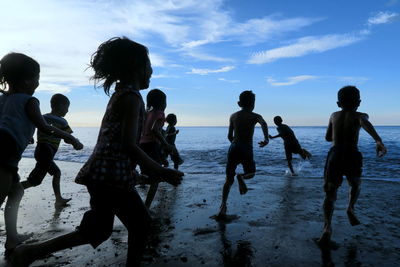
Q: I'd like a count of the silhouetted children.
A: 8